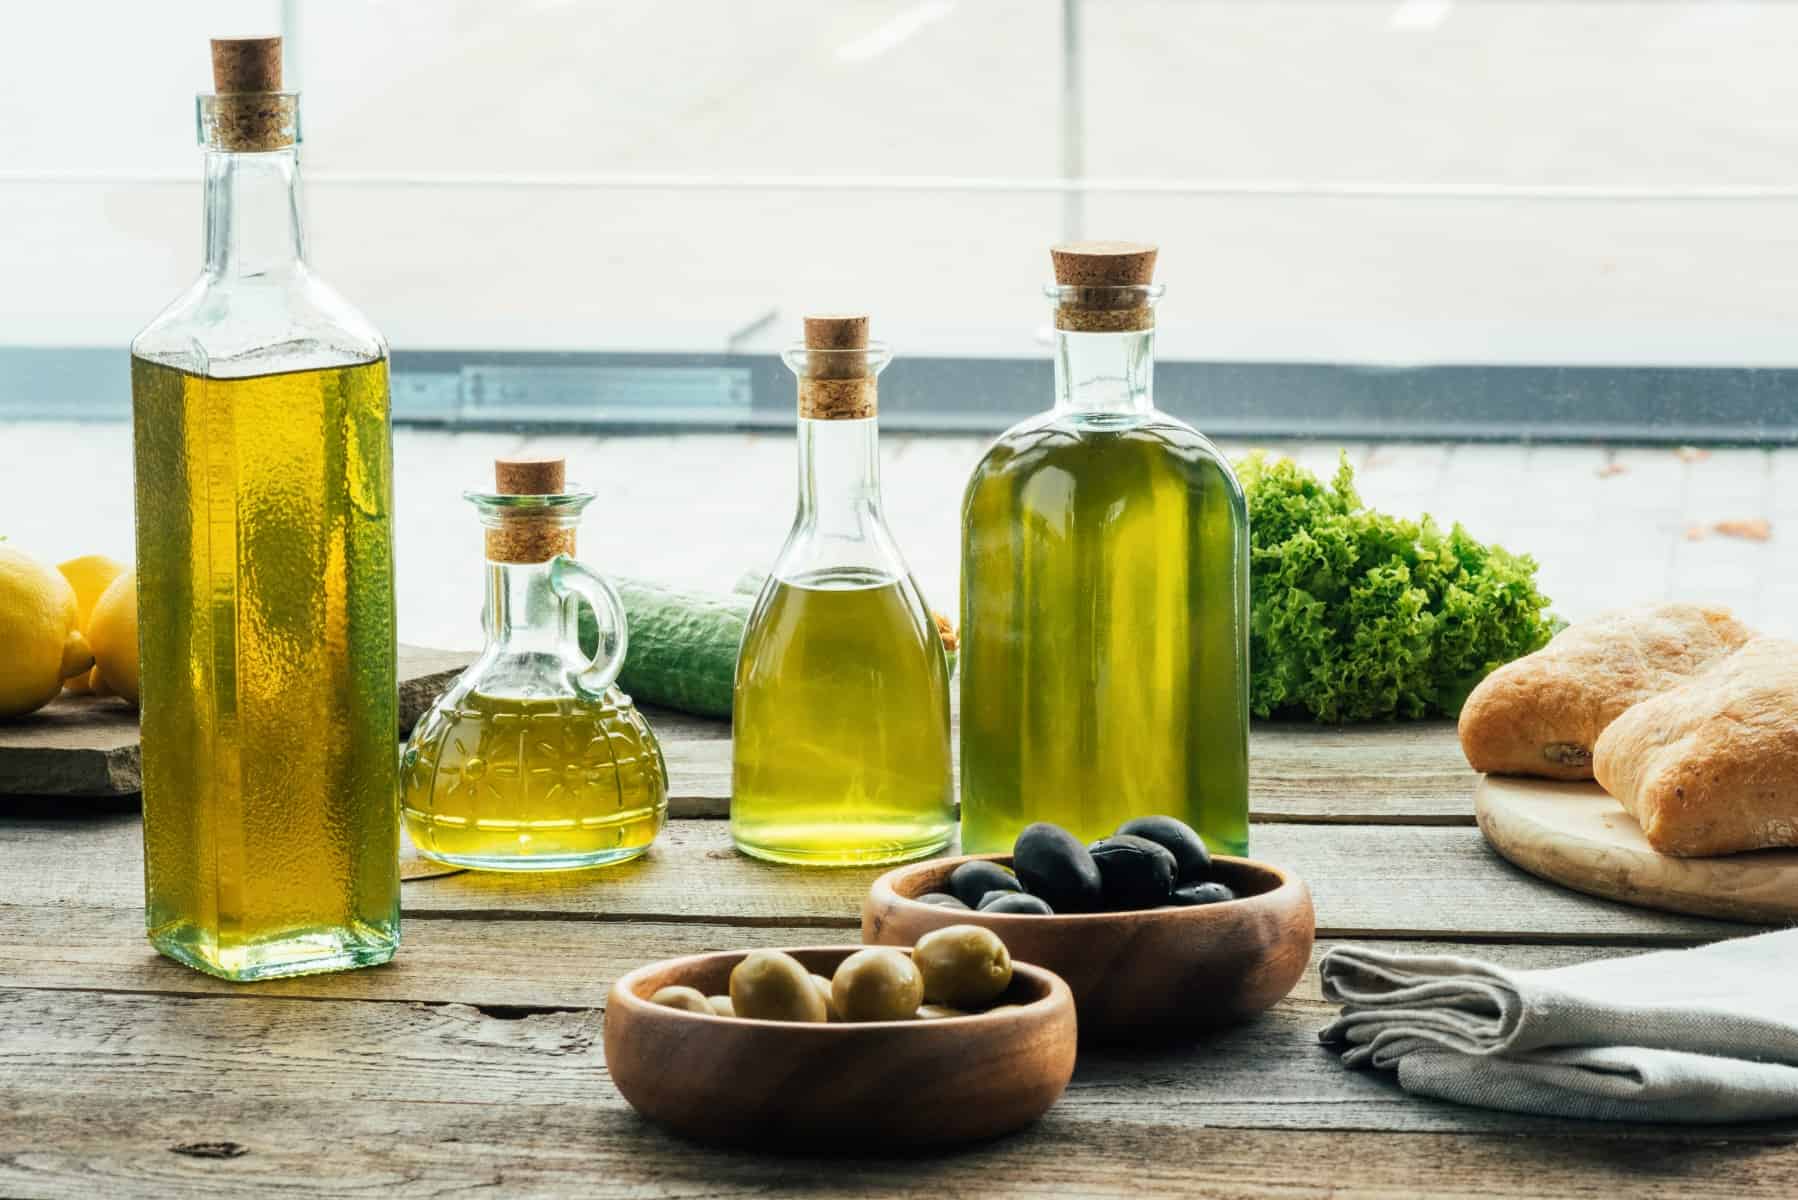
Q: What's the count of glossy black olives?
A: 8